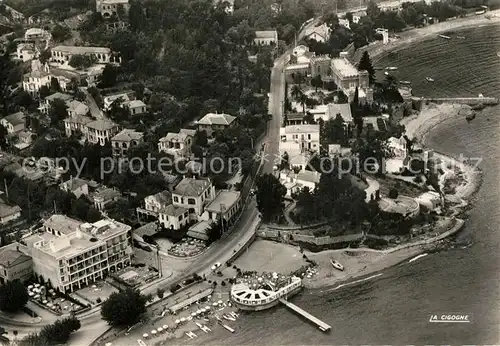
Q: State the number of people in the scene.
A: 0